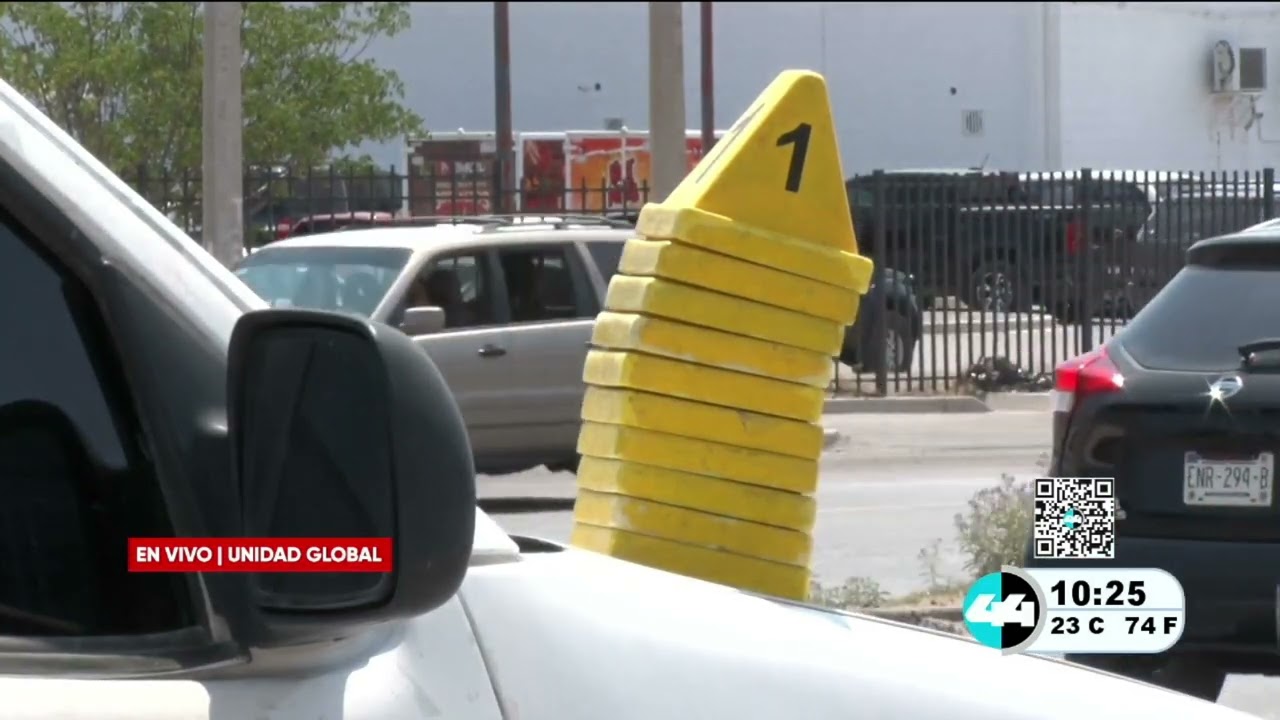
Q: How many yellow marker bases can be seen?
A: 10